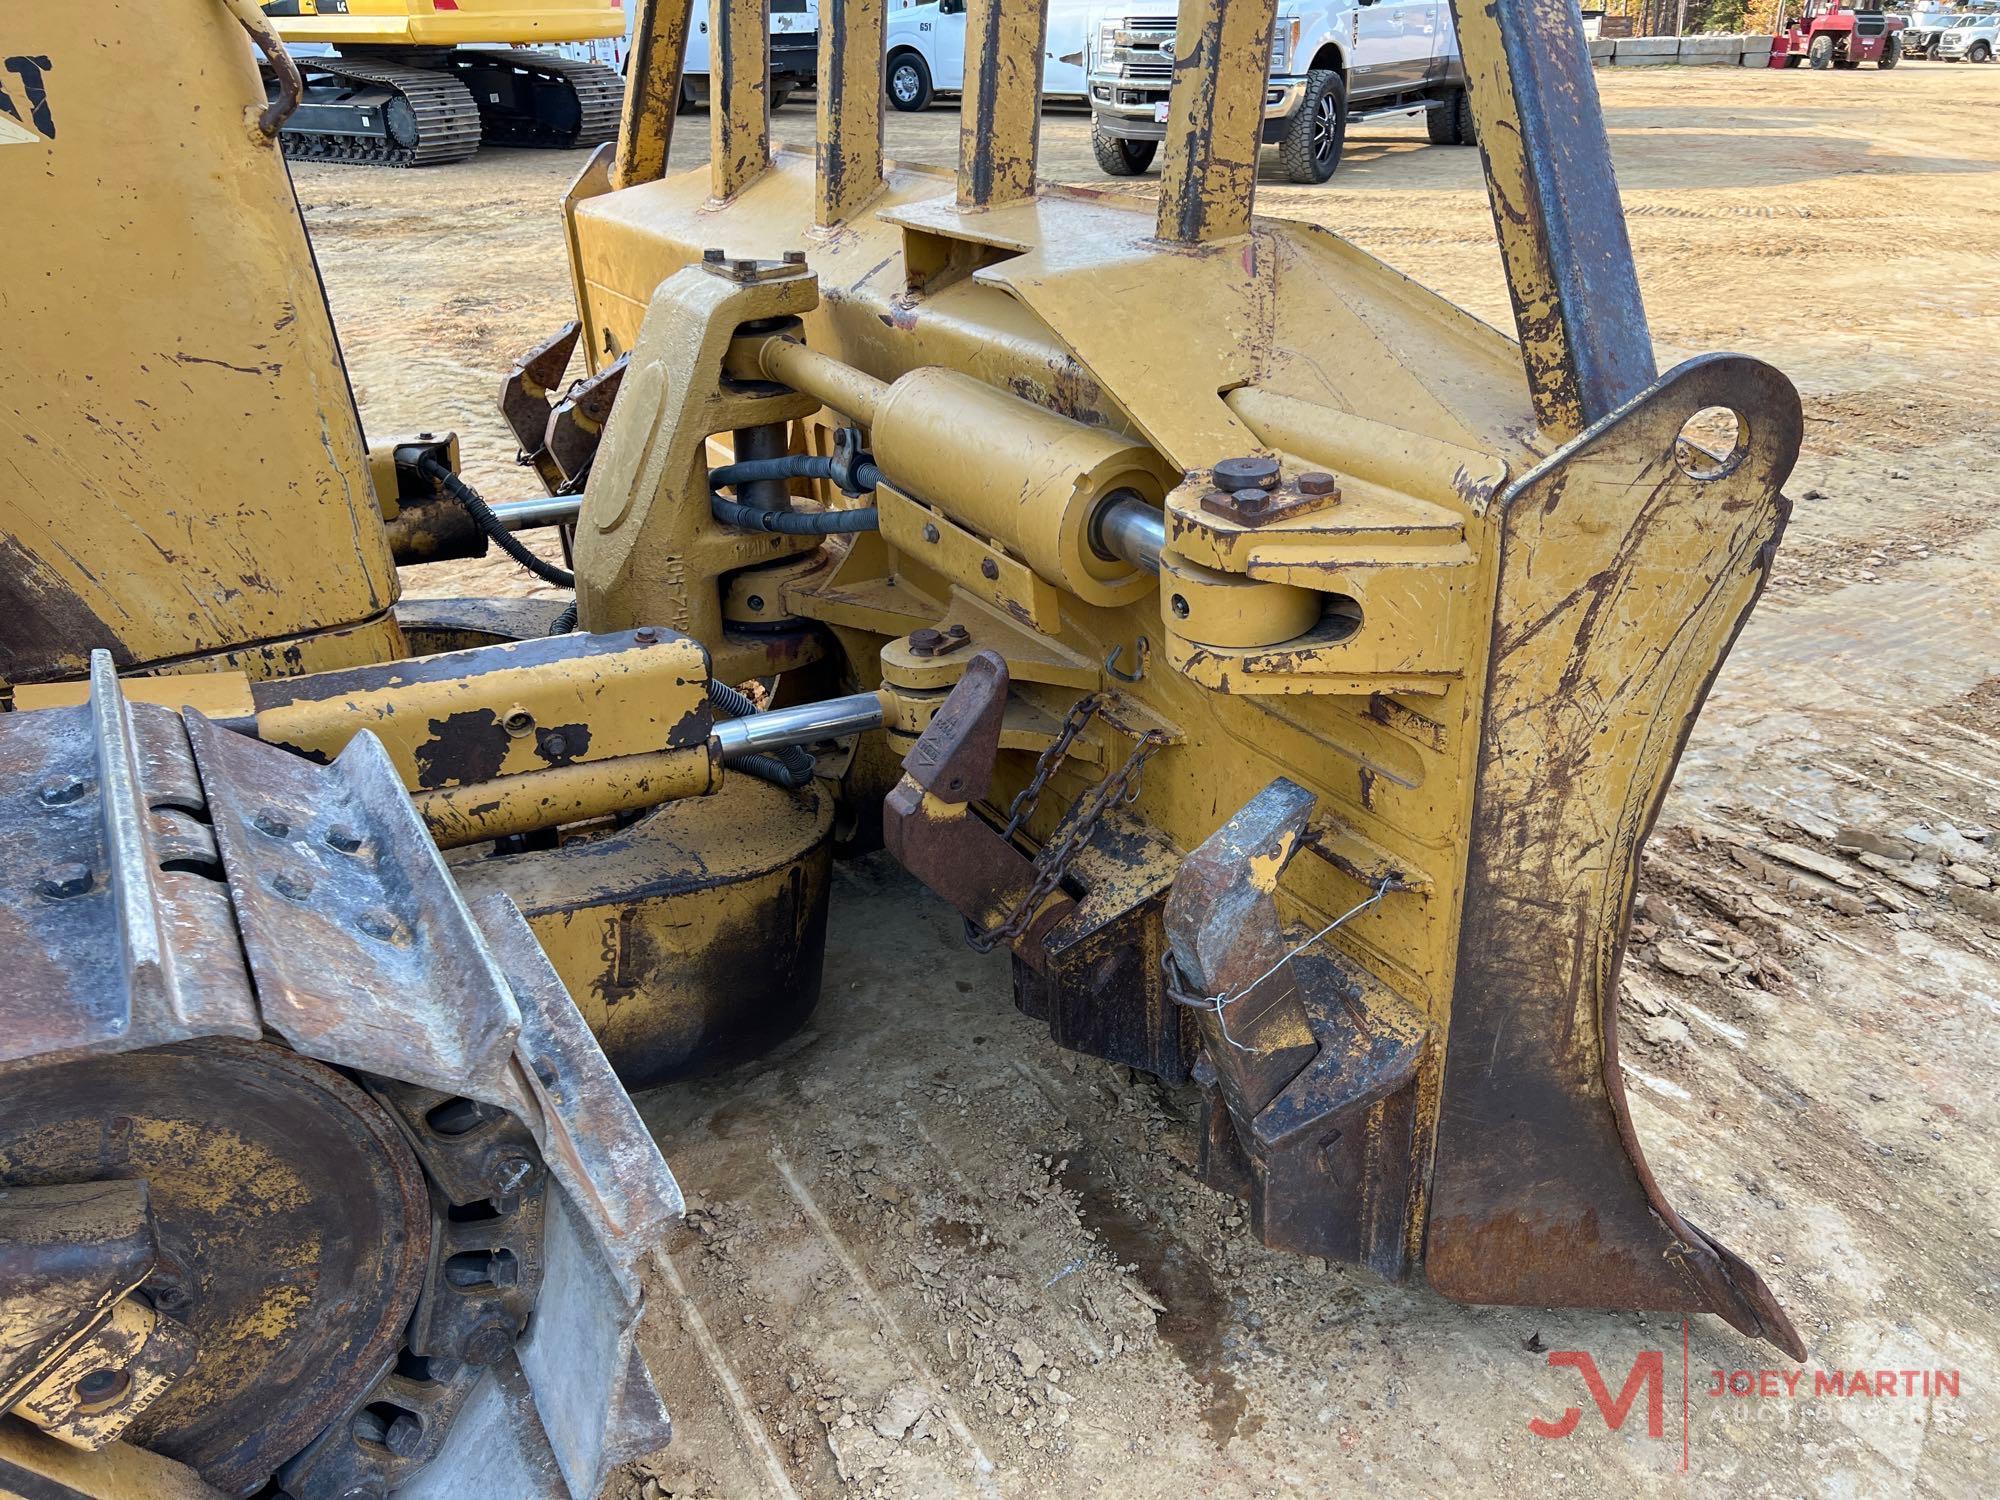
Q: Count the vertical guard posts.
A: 6